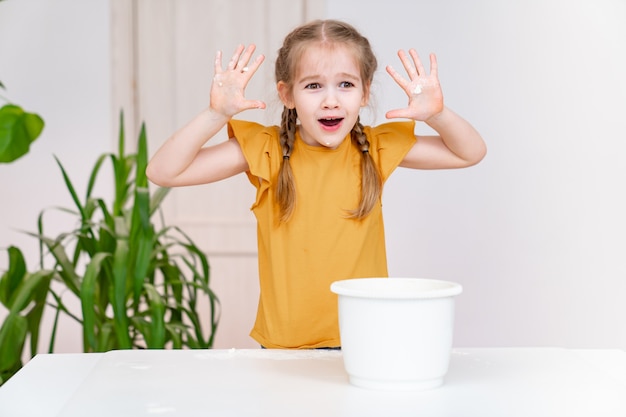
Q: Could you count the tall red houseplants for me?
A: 0